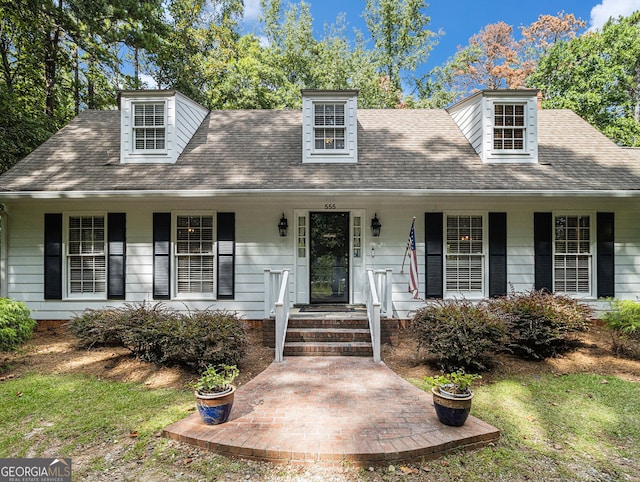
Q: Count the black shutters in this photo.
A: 8